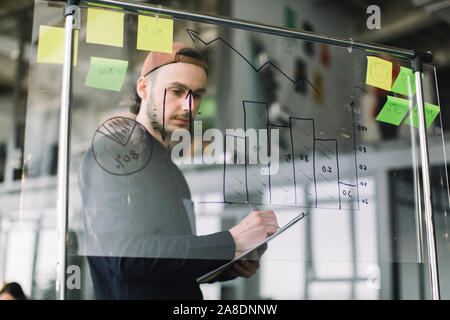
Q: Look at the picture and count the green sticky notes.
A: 4